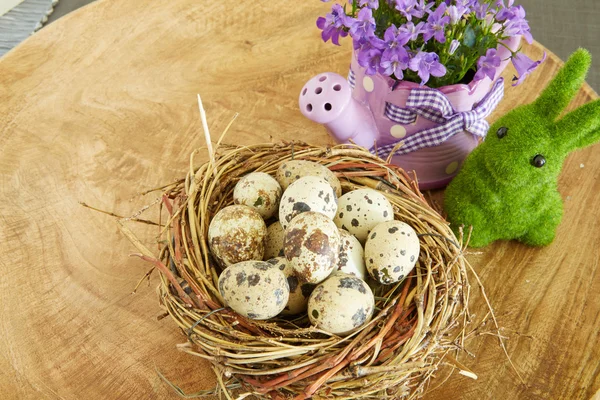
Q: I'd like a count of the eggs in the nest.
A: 12